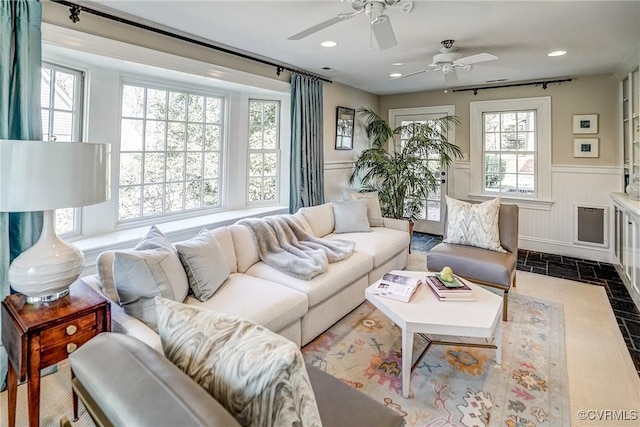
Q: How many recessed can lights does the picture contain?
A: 3